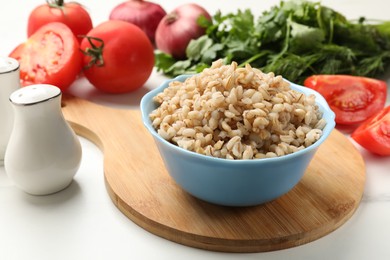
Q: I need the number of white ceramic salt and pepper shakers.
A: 2